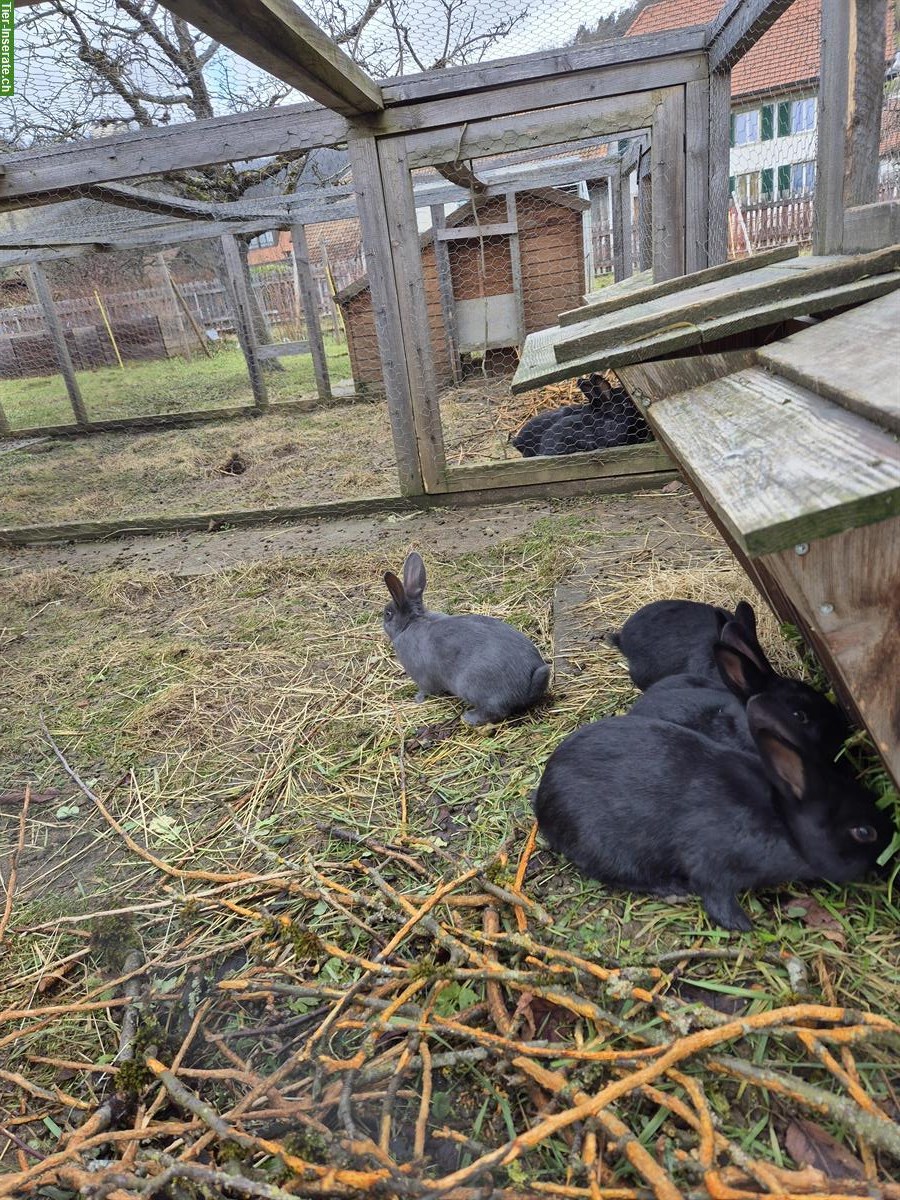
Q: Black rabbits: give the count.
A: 5